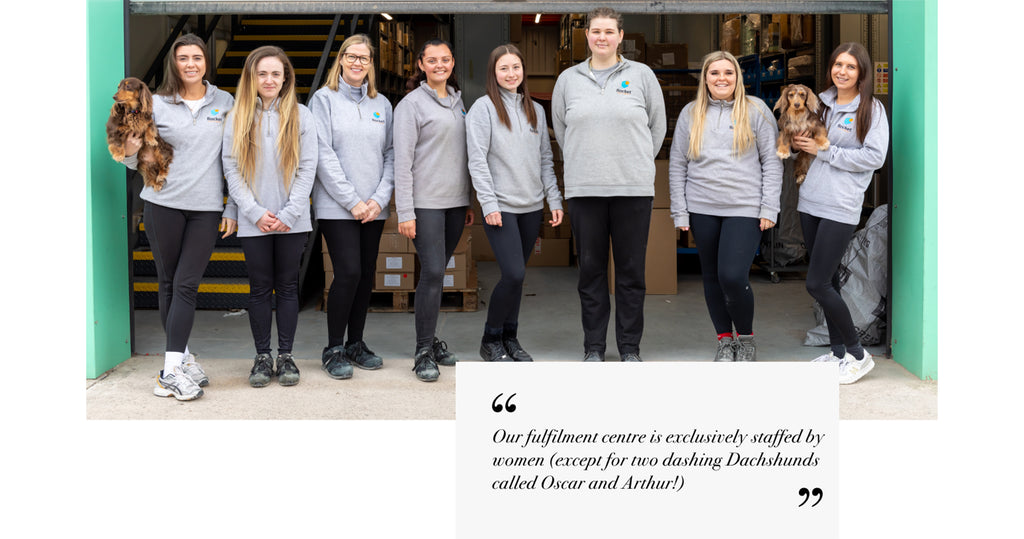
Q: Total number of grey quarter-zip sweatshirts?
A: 8